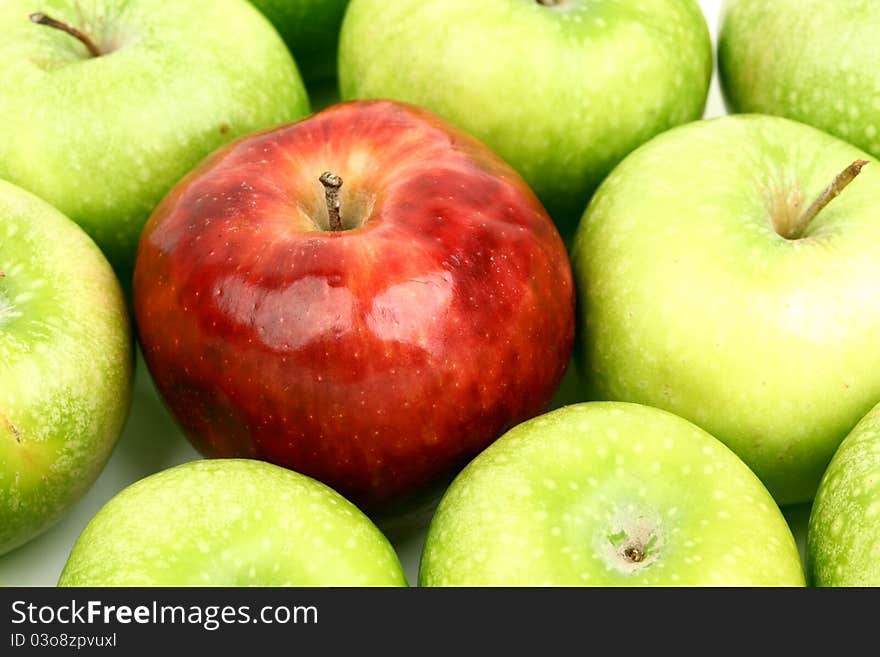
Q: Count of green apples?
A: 9